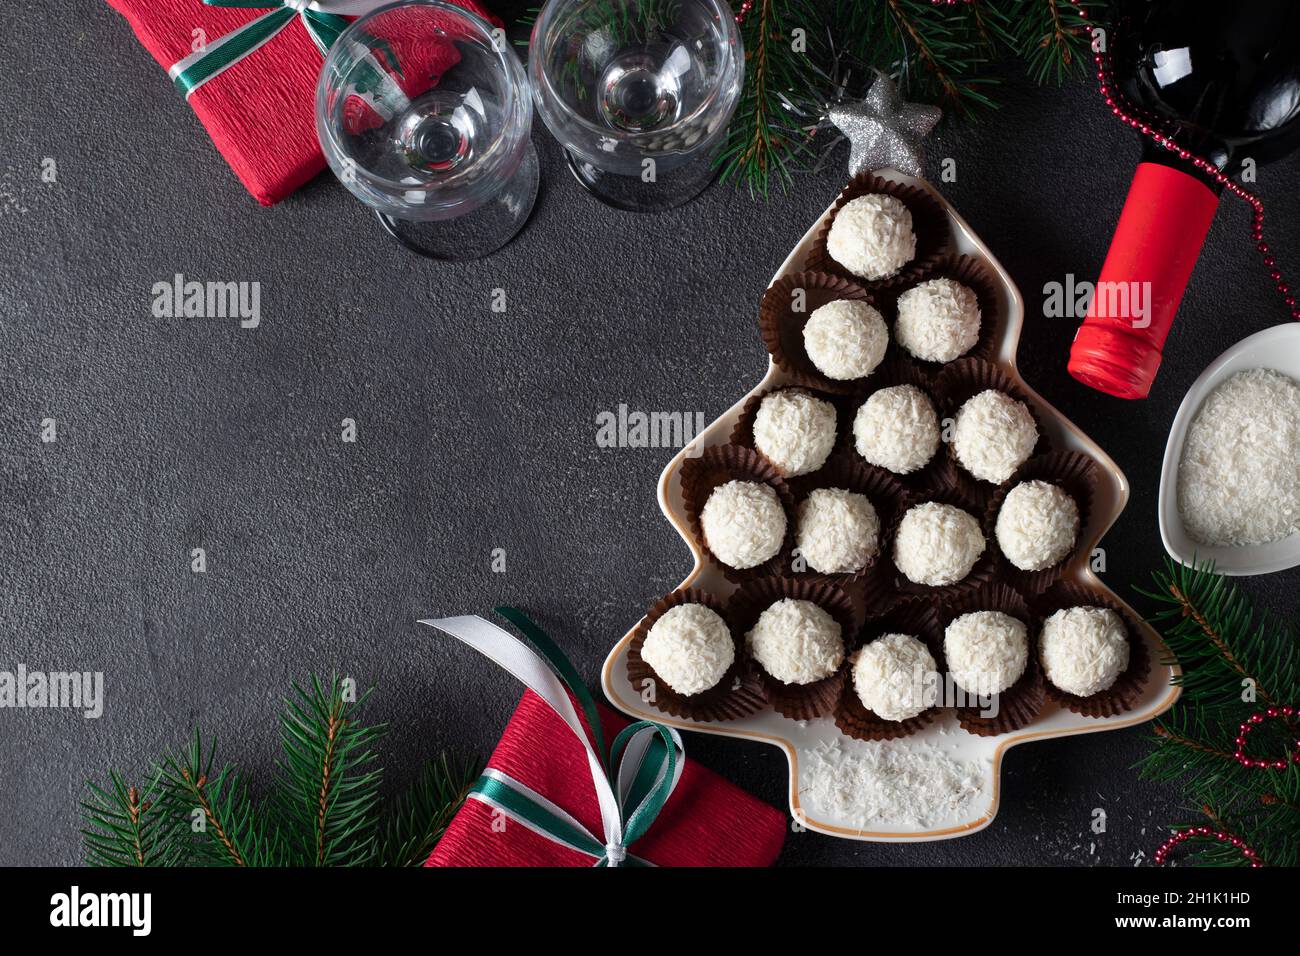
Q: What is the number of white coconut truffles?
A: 15